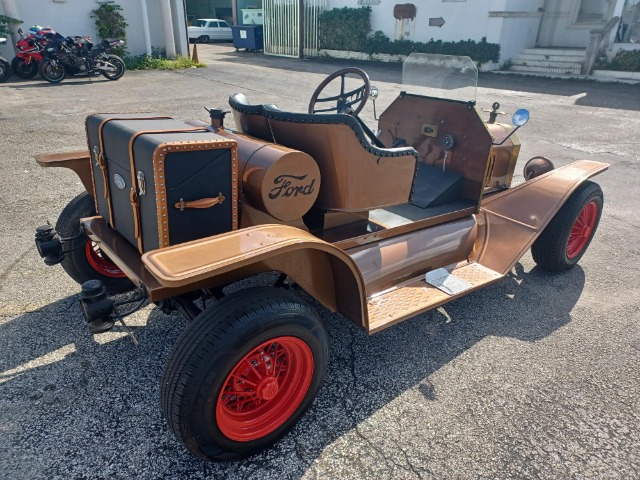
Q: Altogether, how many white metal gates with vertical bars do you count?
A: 1